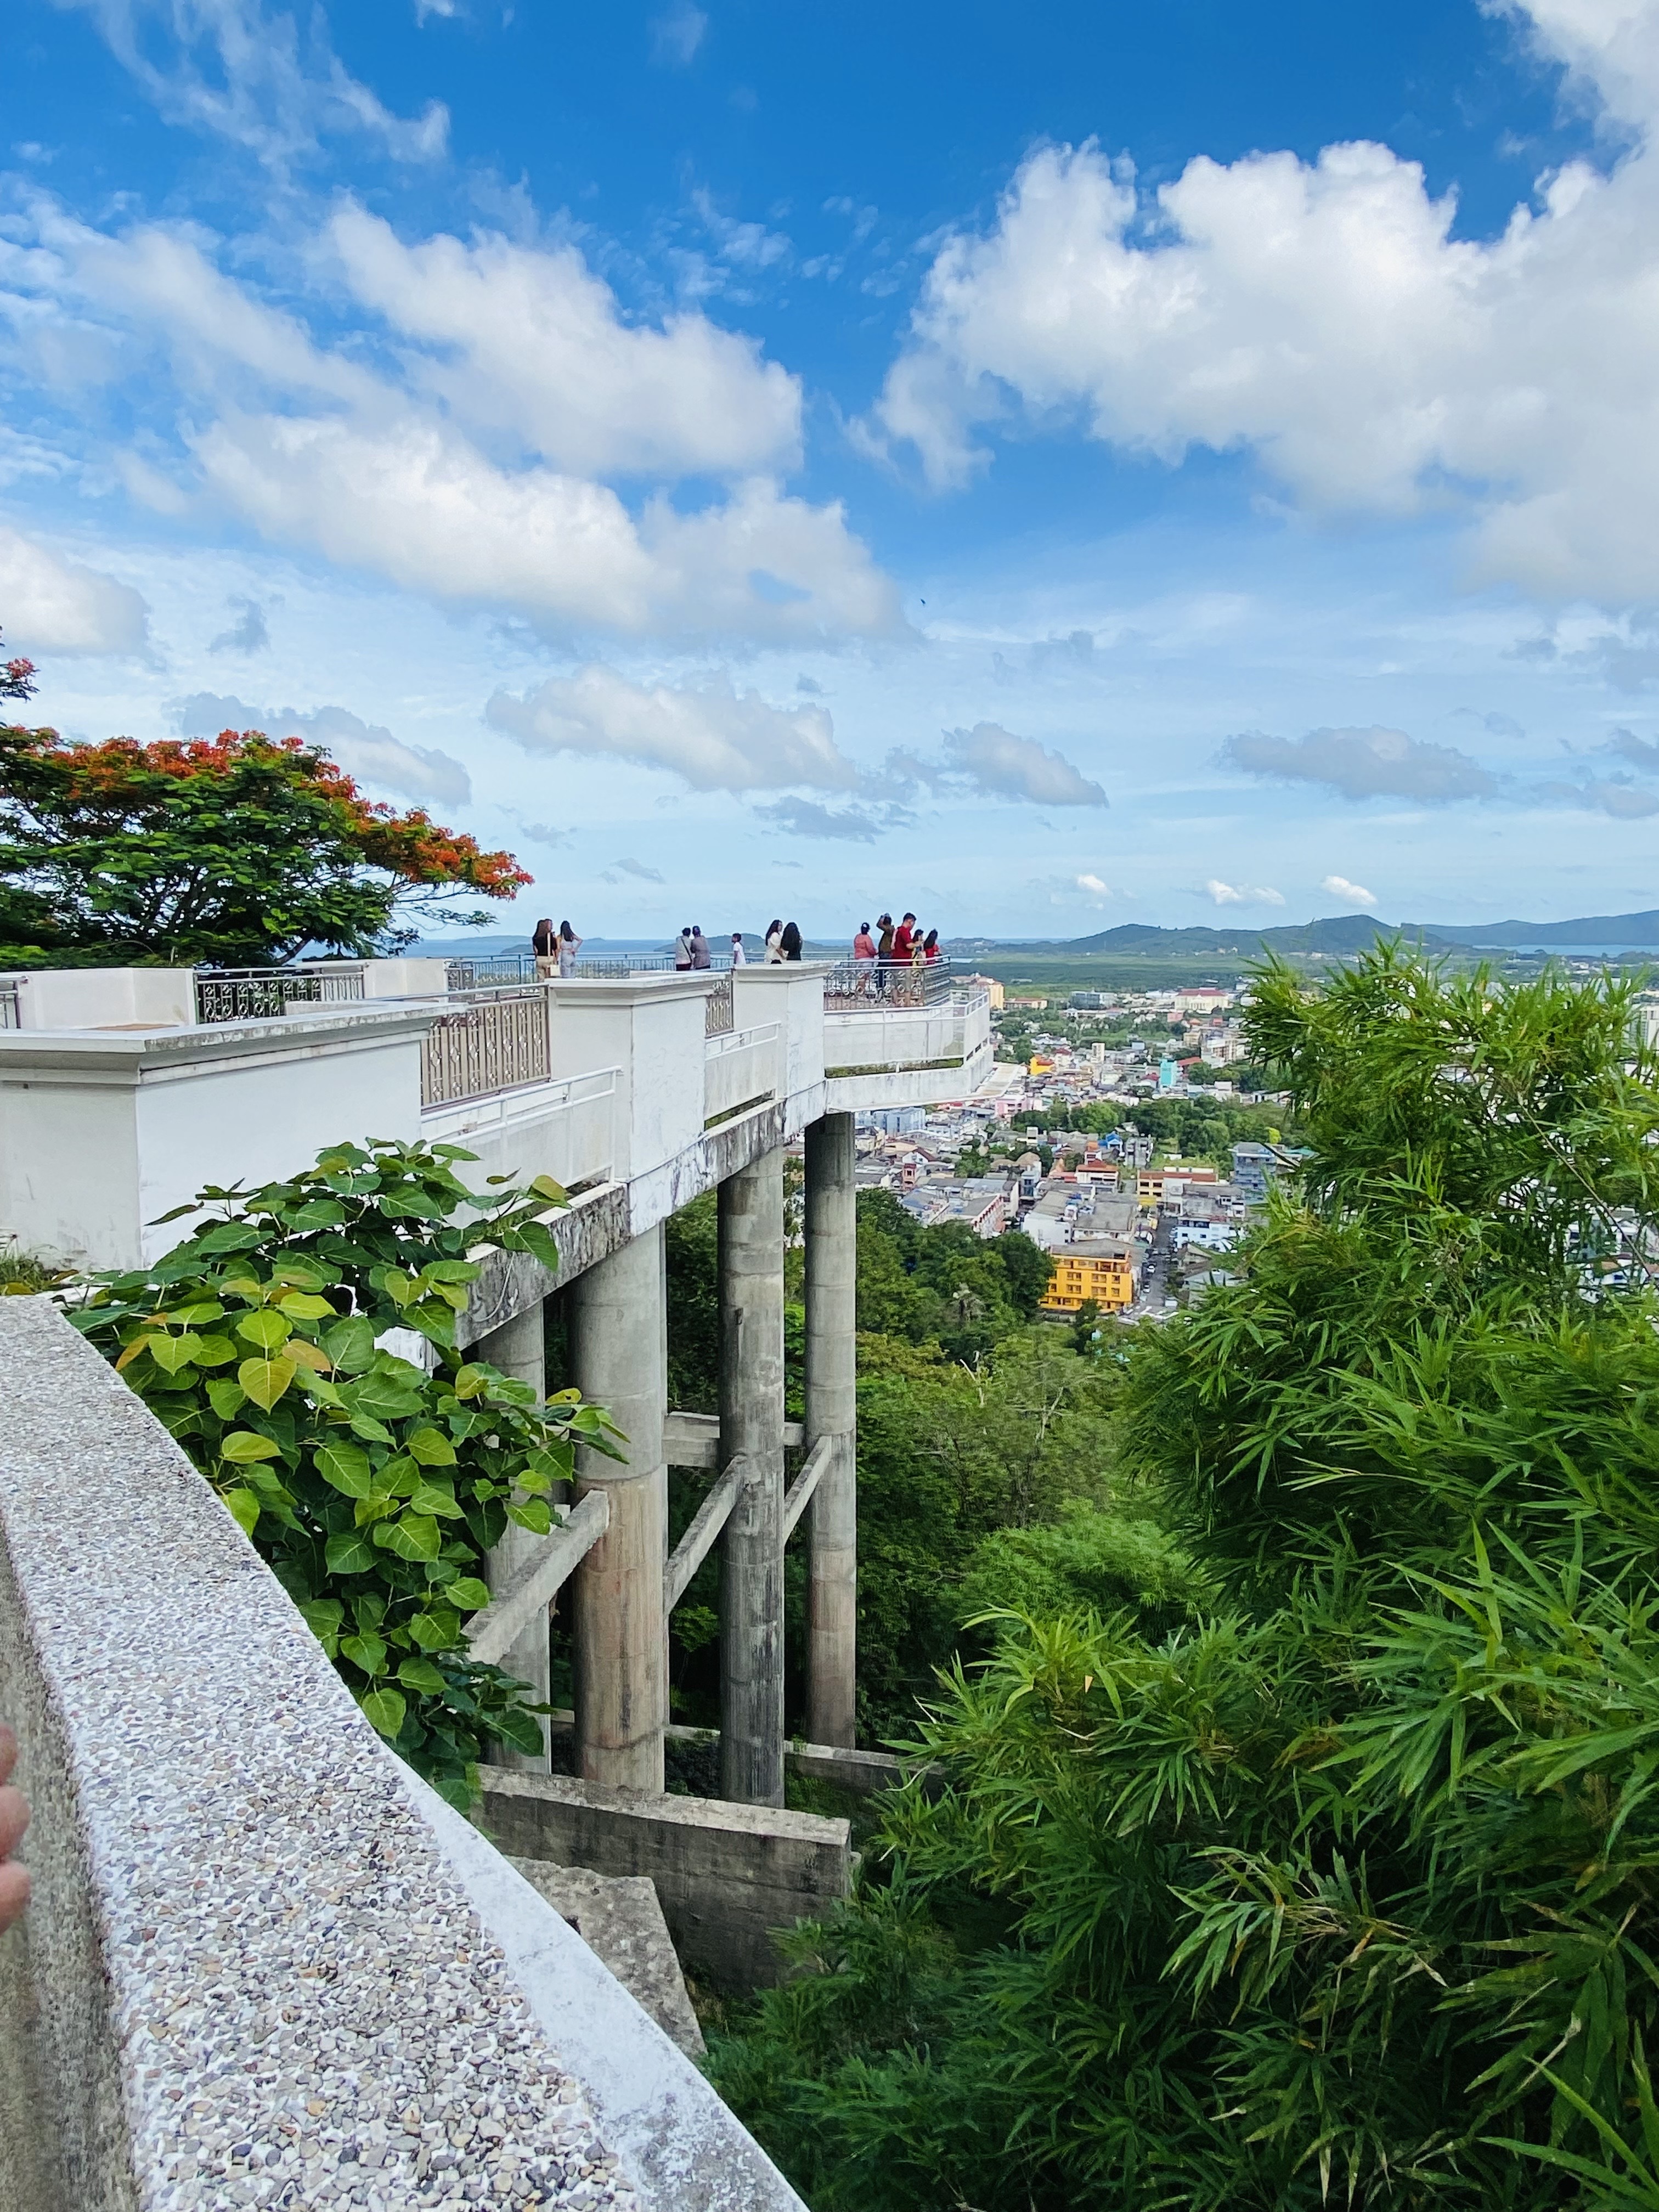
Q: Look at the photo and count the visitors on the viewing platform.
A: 12